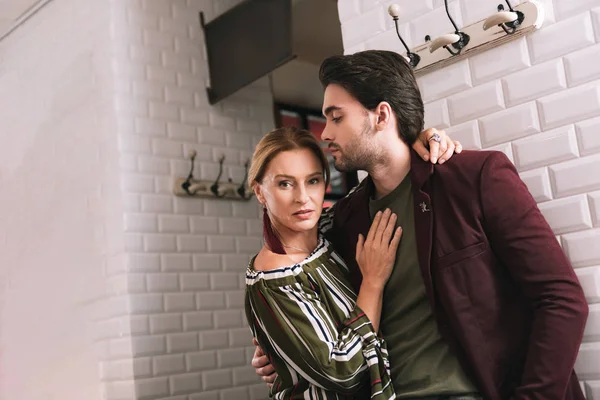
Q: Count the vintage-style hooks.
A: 6